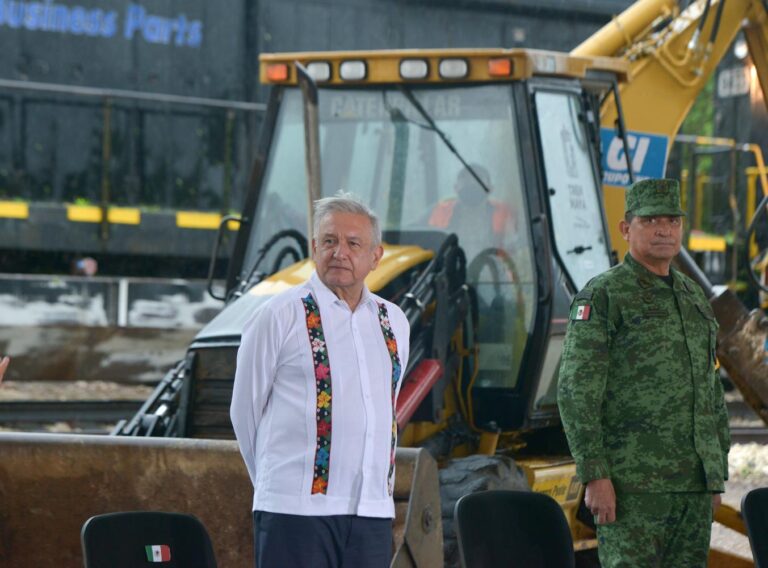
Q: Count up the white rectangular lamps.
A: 4